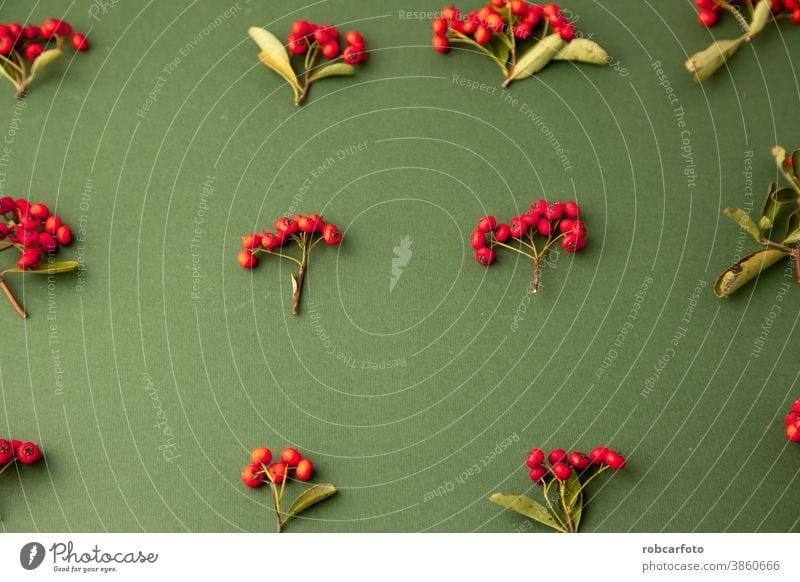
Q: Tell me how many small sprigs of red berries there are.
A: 12